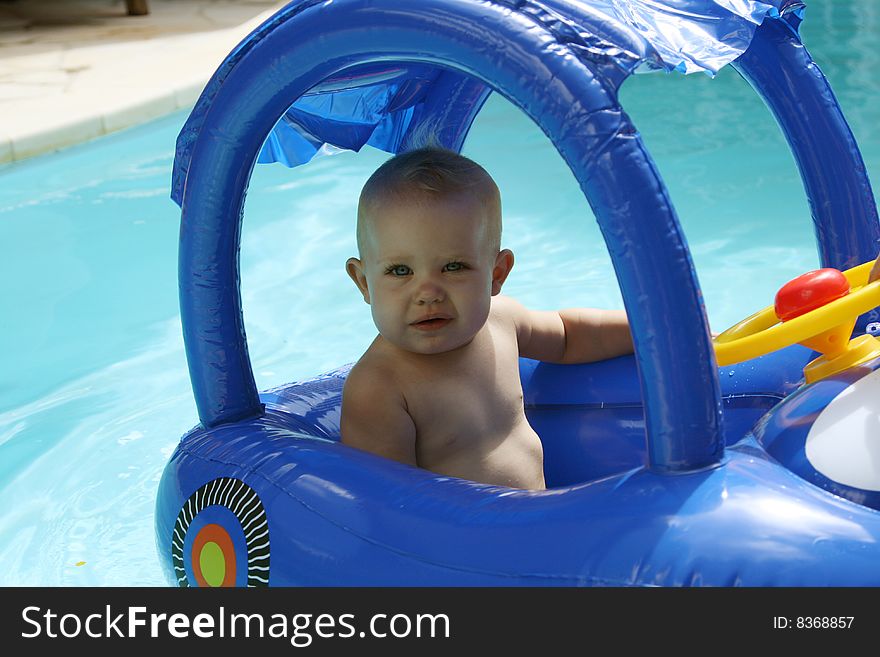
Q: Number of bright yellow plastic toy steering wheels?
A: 1